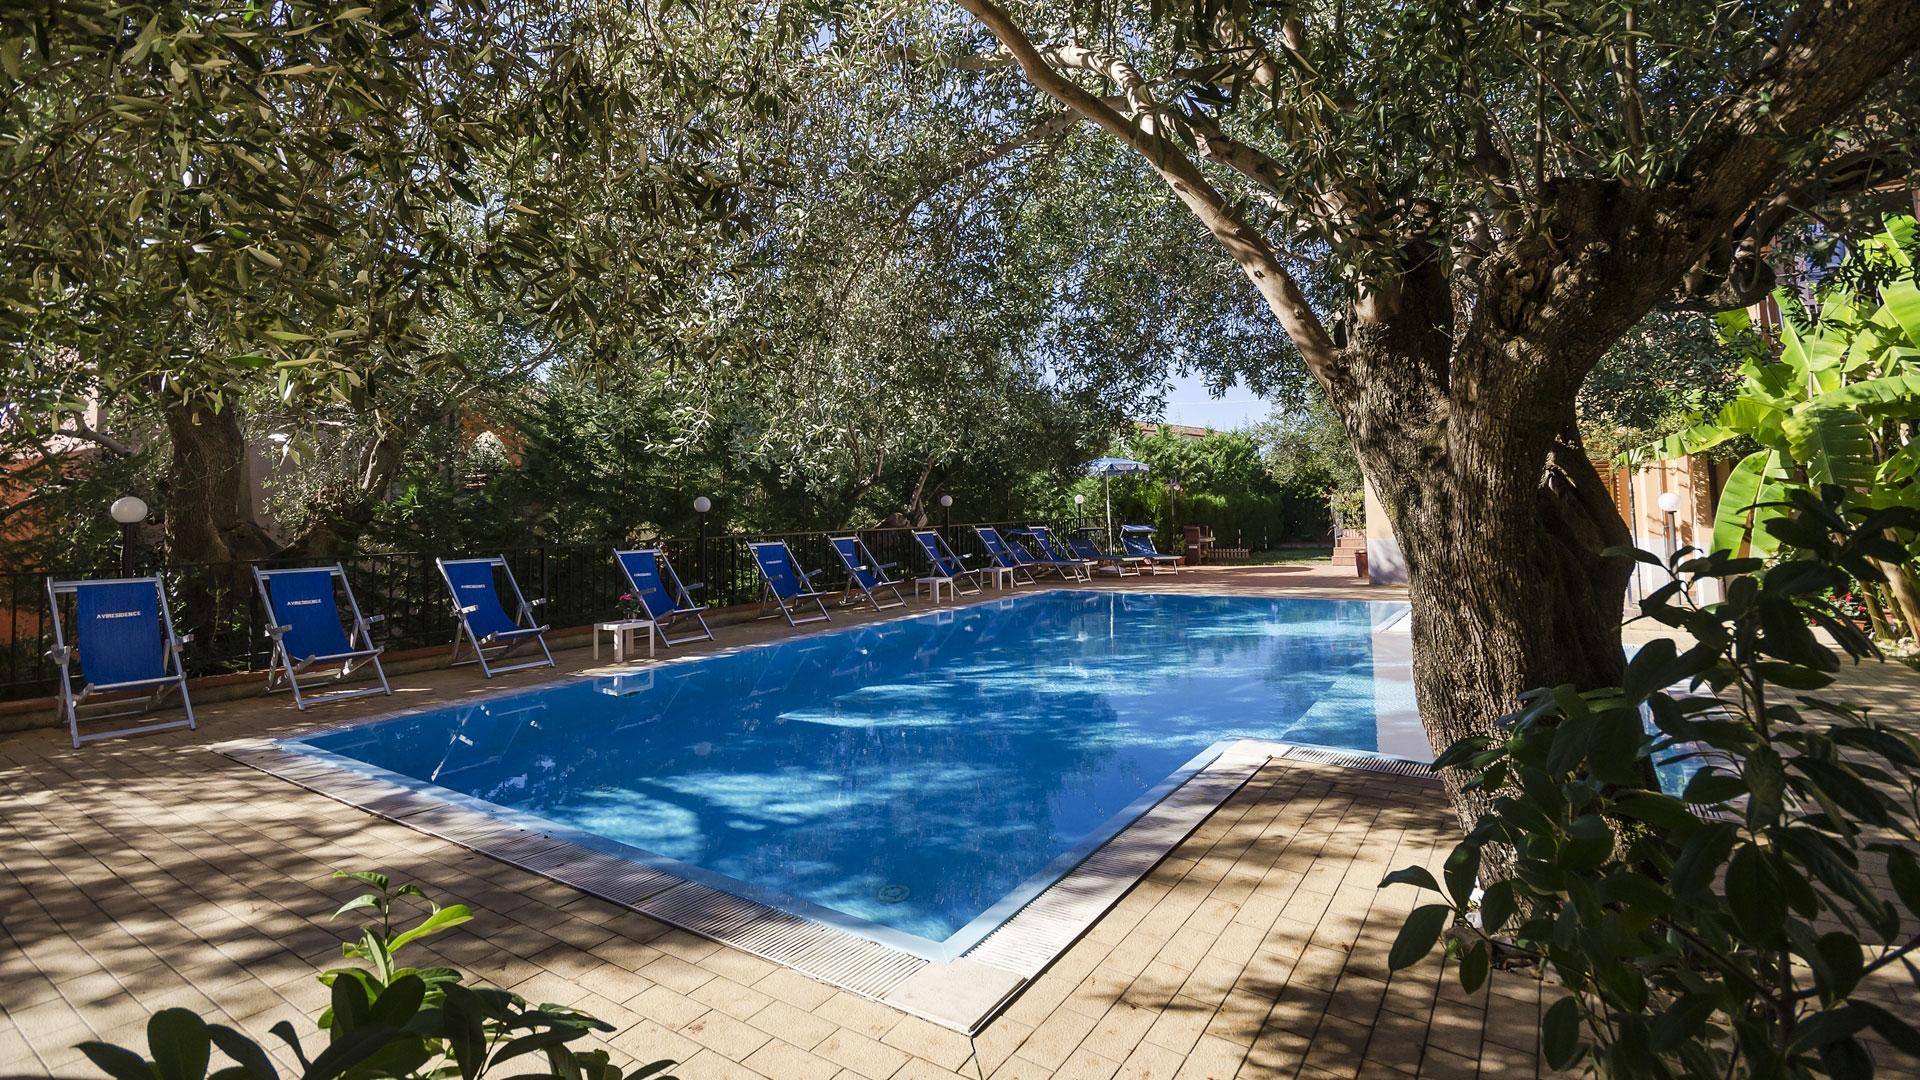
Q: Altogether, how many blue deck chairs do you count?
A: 12